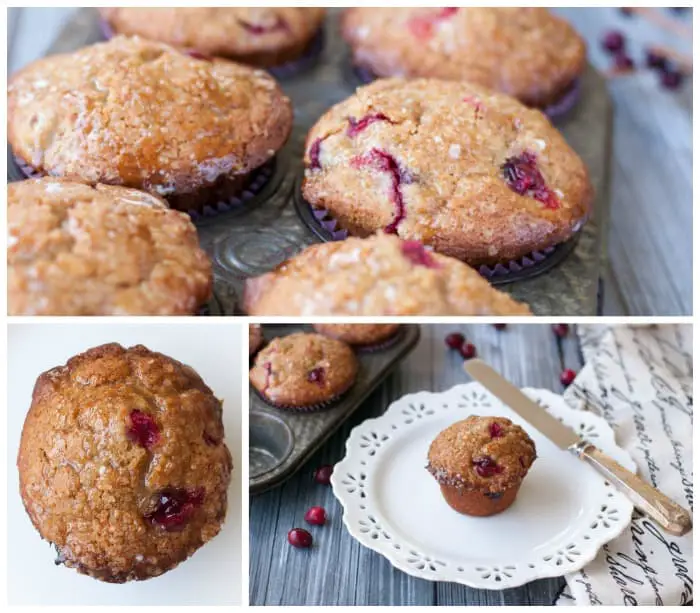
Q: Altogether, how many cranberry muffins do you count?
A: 11